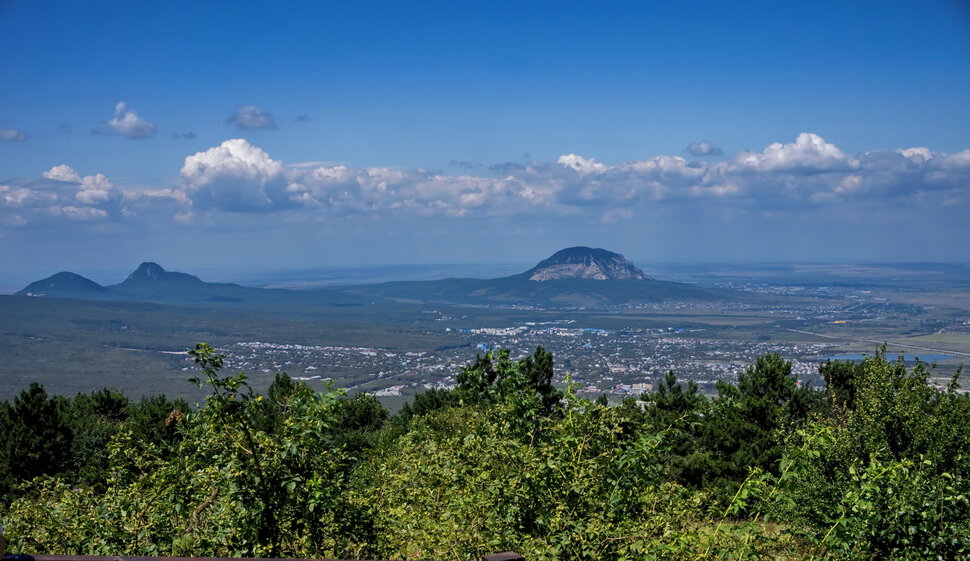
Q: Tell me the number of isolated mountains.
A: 3